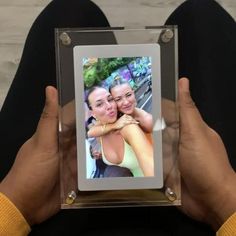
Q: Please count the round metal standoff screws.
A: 4